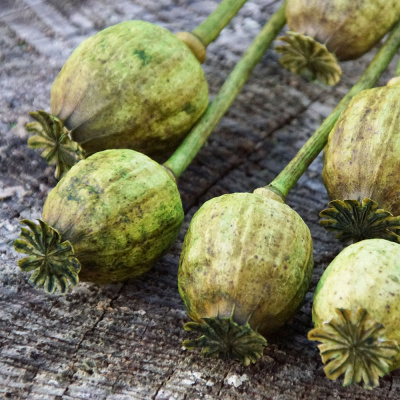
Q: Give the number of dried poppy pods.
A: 6